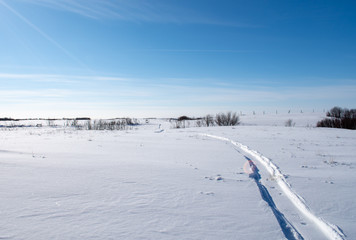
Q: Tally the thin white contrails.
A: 1